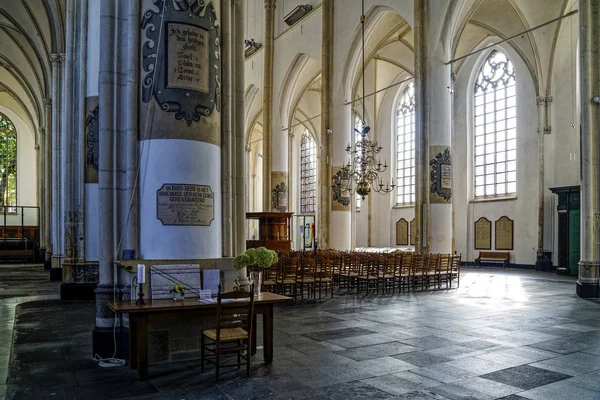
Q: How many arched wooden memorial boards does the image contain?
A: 4